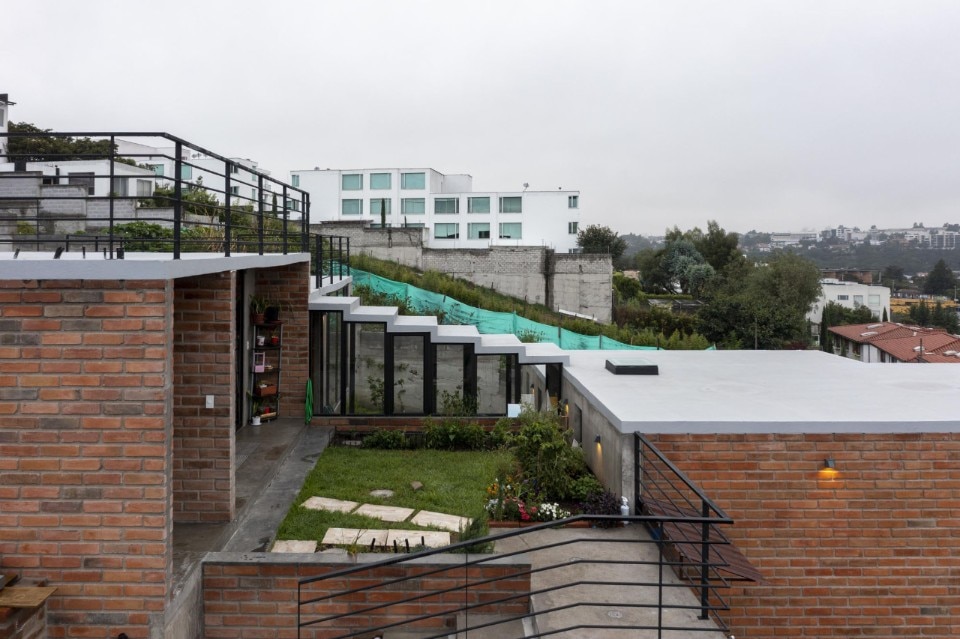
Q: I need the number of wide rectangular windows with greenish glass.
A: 12